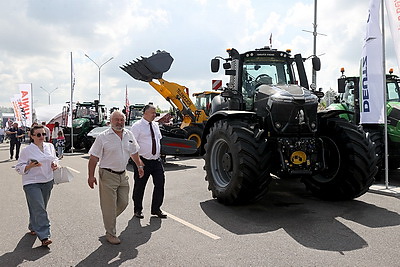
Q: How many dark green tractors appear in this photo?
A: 2